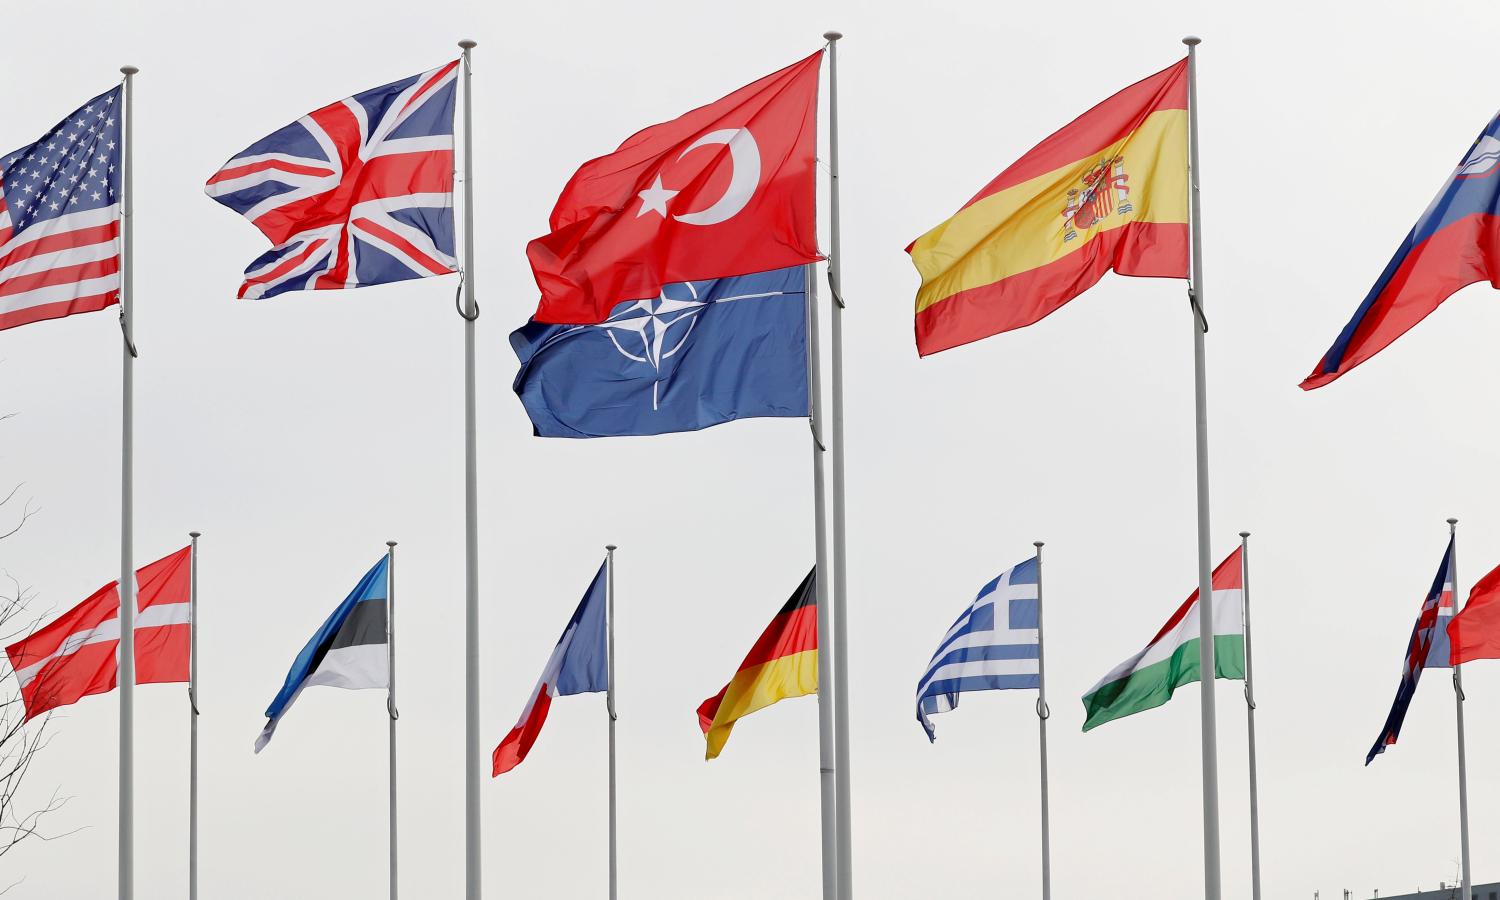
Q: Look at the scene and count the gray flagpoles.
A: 11